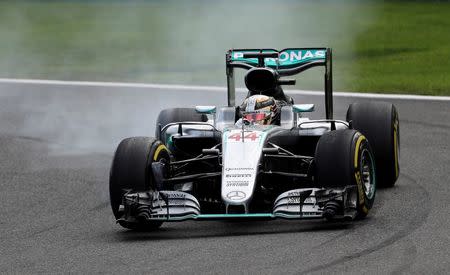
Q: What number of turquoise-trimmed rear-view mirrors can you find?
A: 2